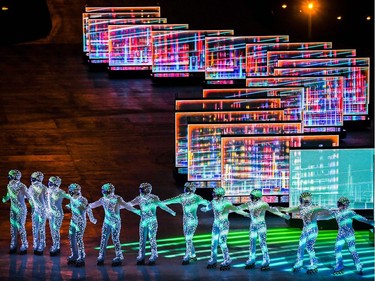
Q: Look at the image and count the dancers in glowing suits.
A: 11